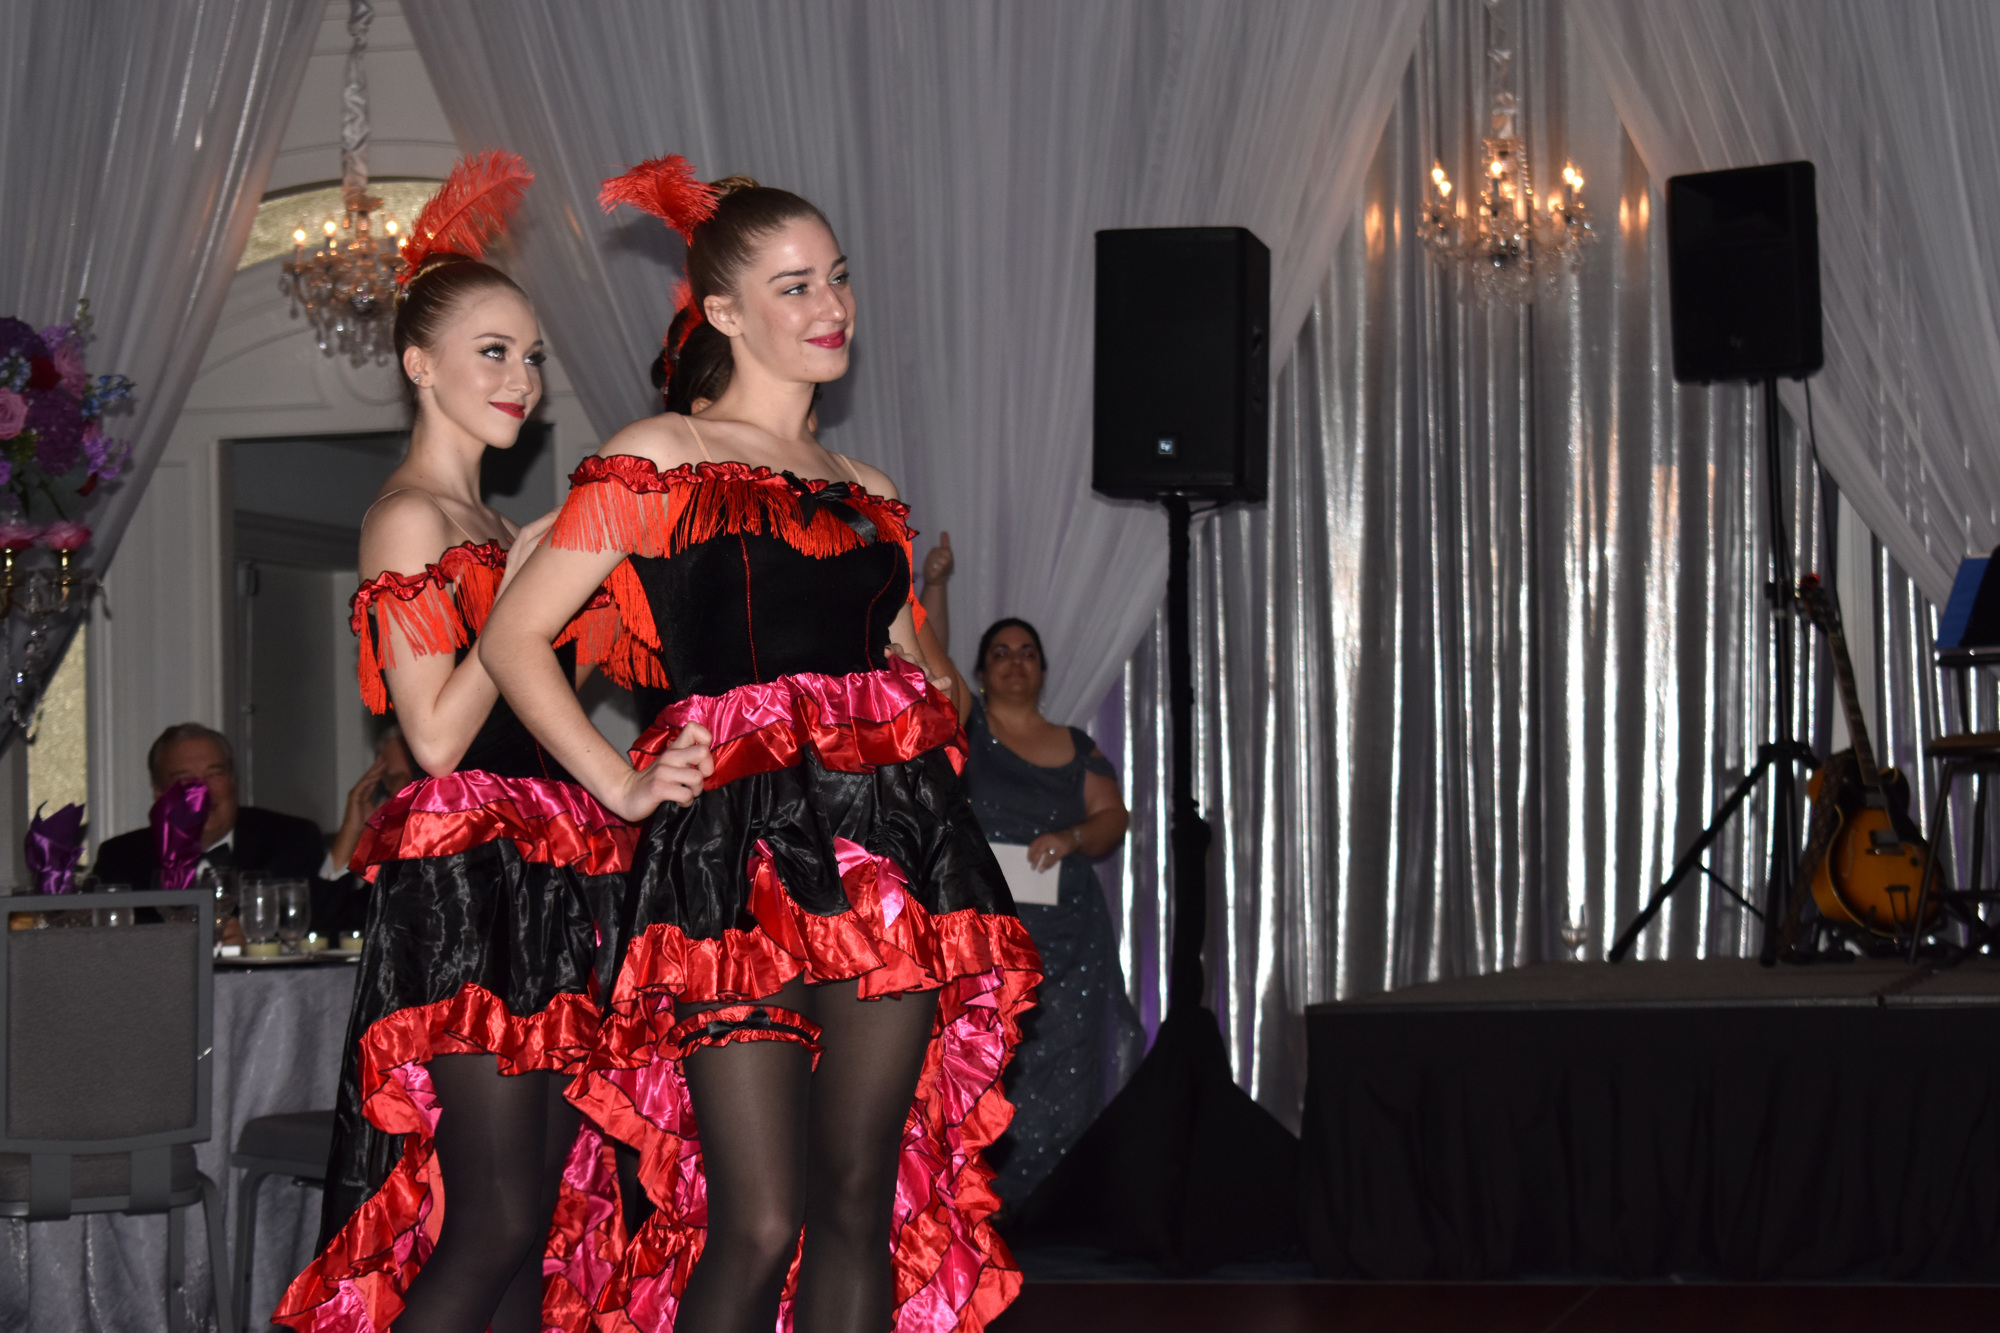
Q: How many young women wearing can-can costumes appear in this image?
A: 3